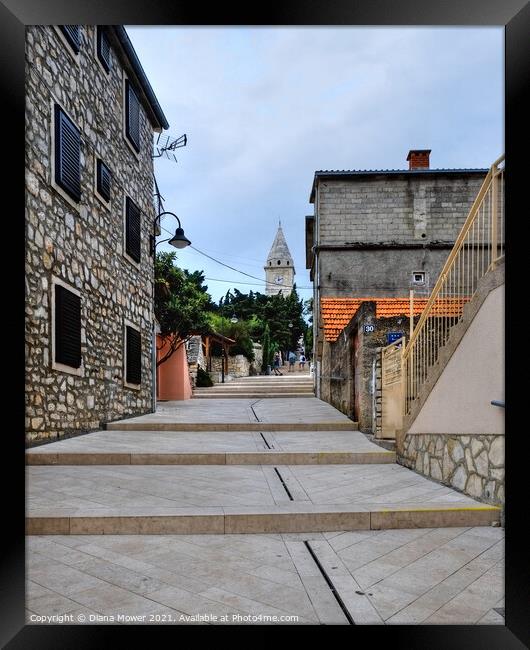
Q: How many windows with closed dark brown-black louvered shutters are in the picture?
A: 8